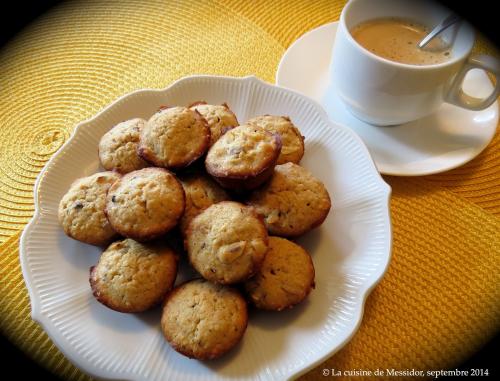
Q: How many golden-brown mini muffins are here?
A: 13